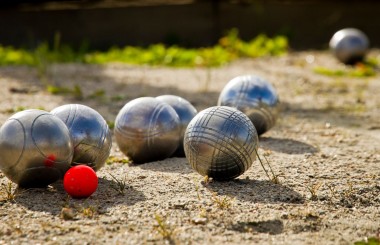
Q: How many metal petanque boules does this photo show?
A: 7